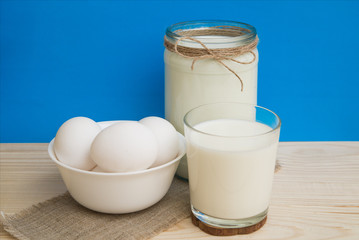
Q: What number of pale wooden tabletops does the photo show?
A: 1